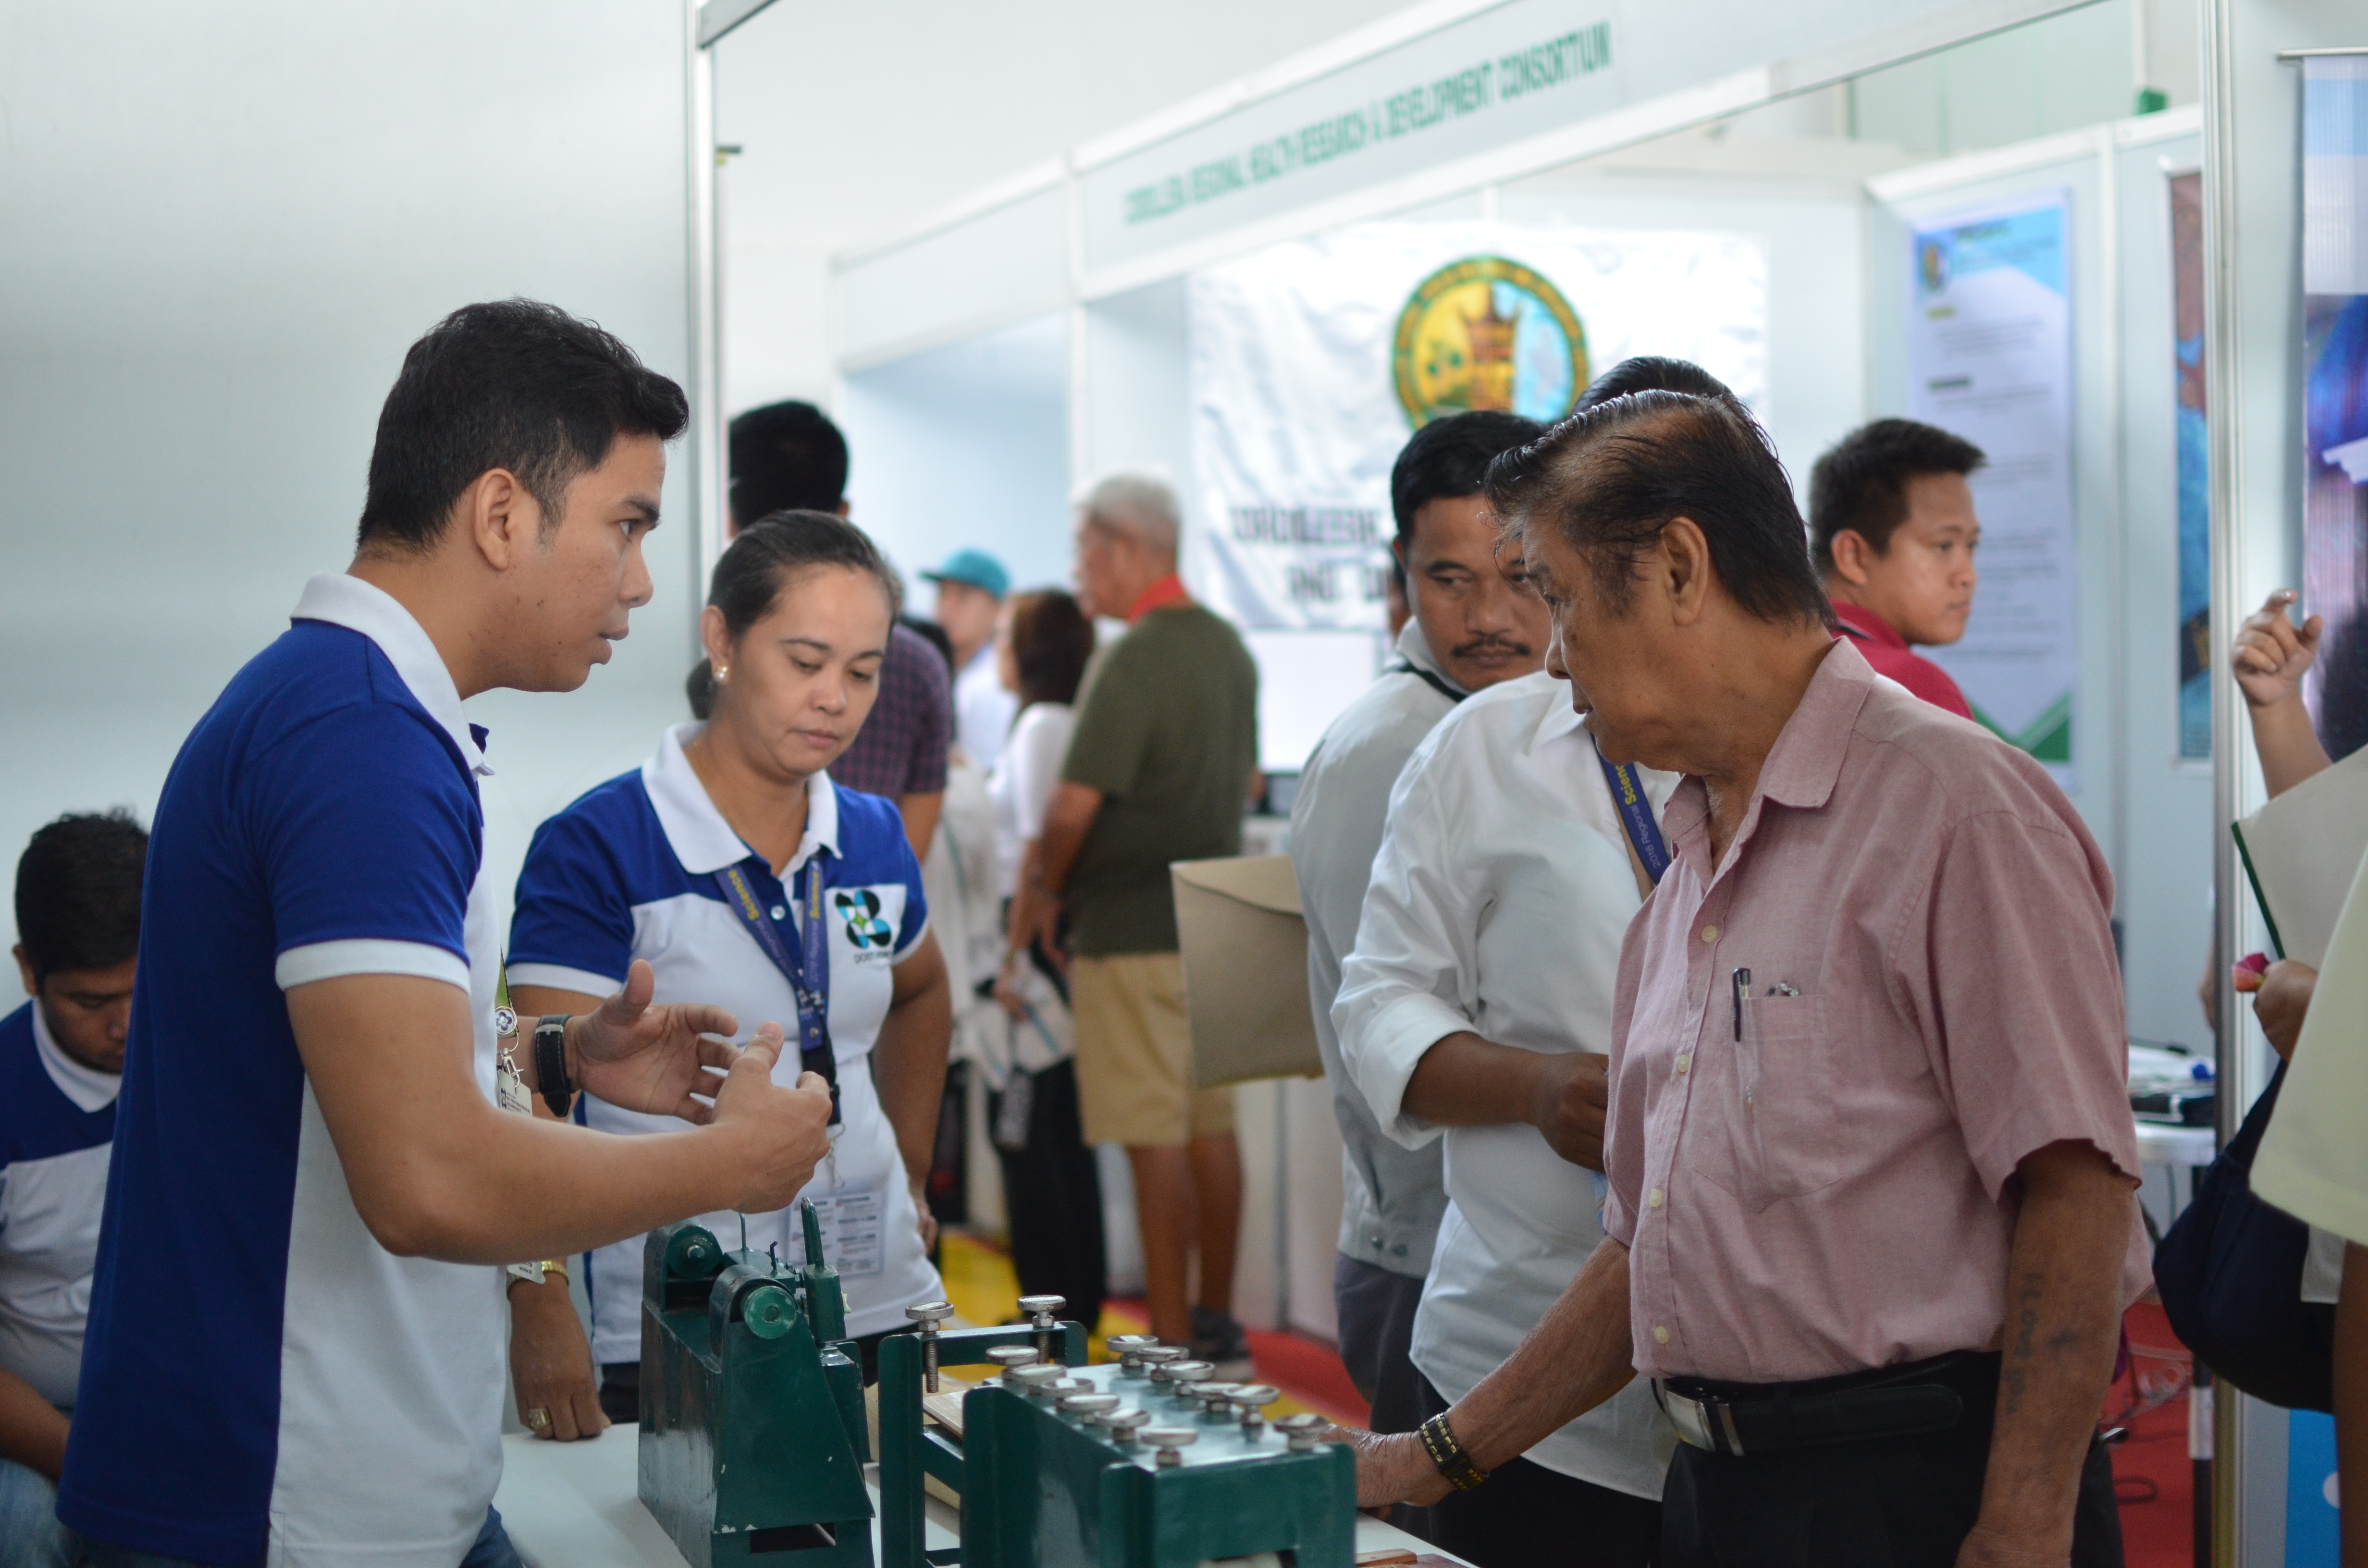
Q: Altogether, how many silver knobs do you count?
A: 14